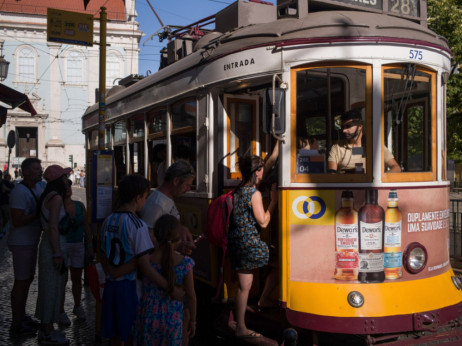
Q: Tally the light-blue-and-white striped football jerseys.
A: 1